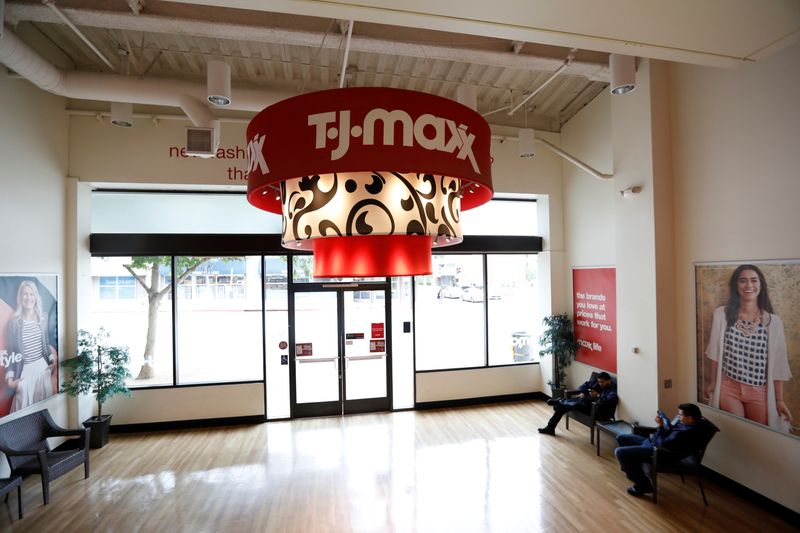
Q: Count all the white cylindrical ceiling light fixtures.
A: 5